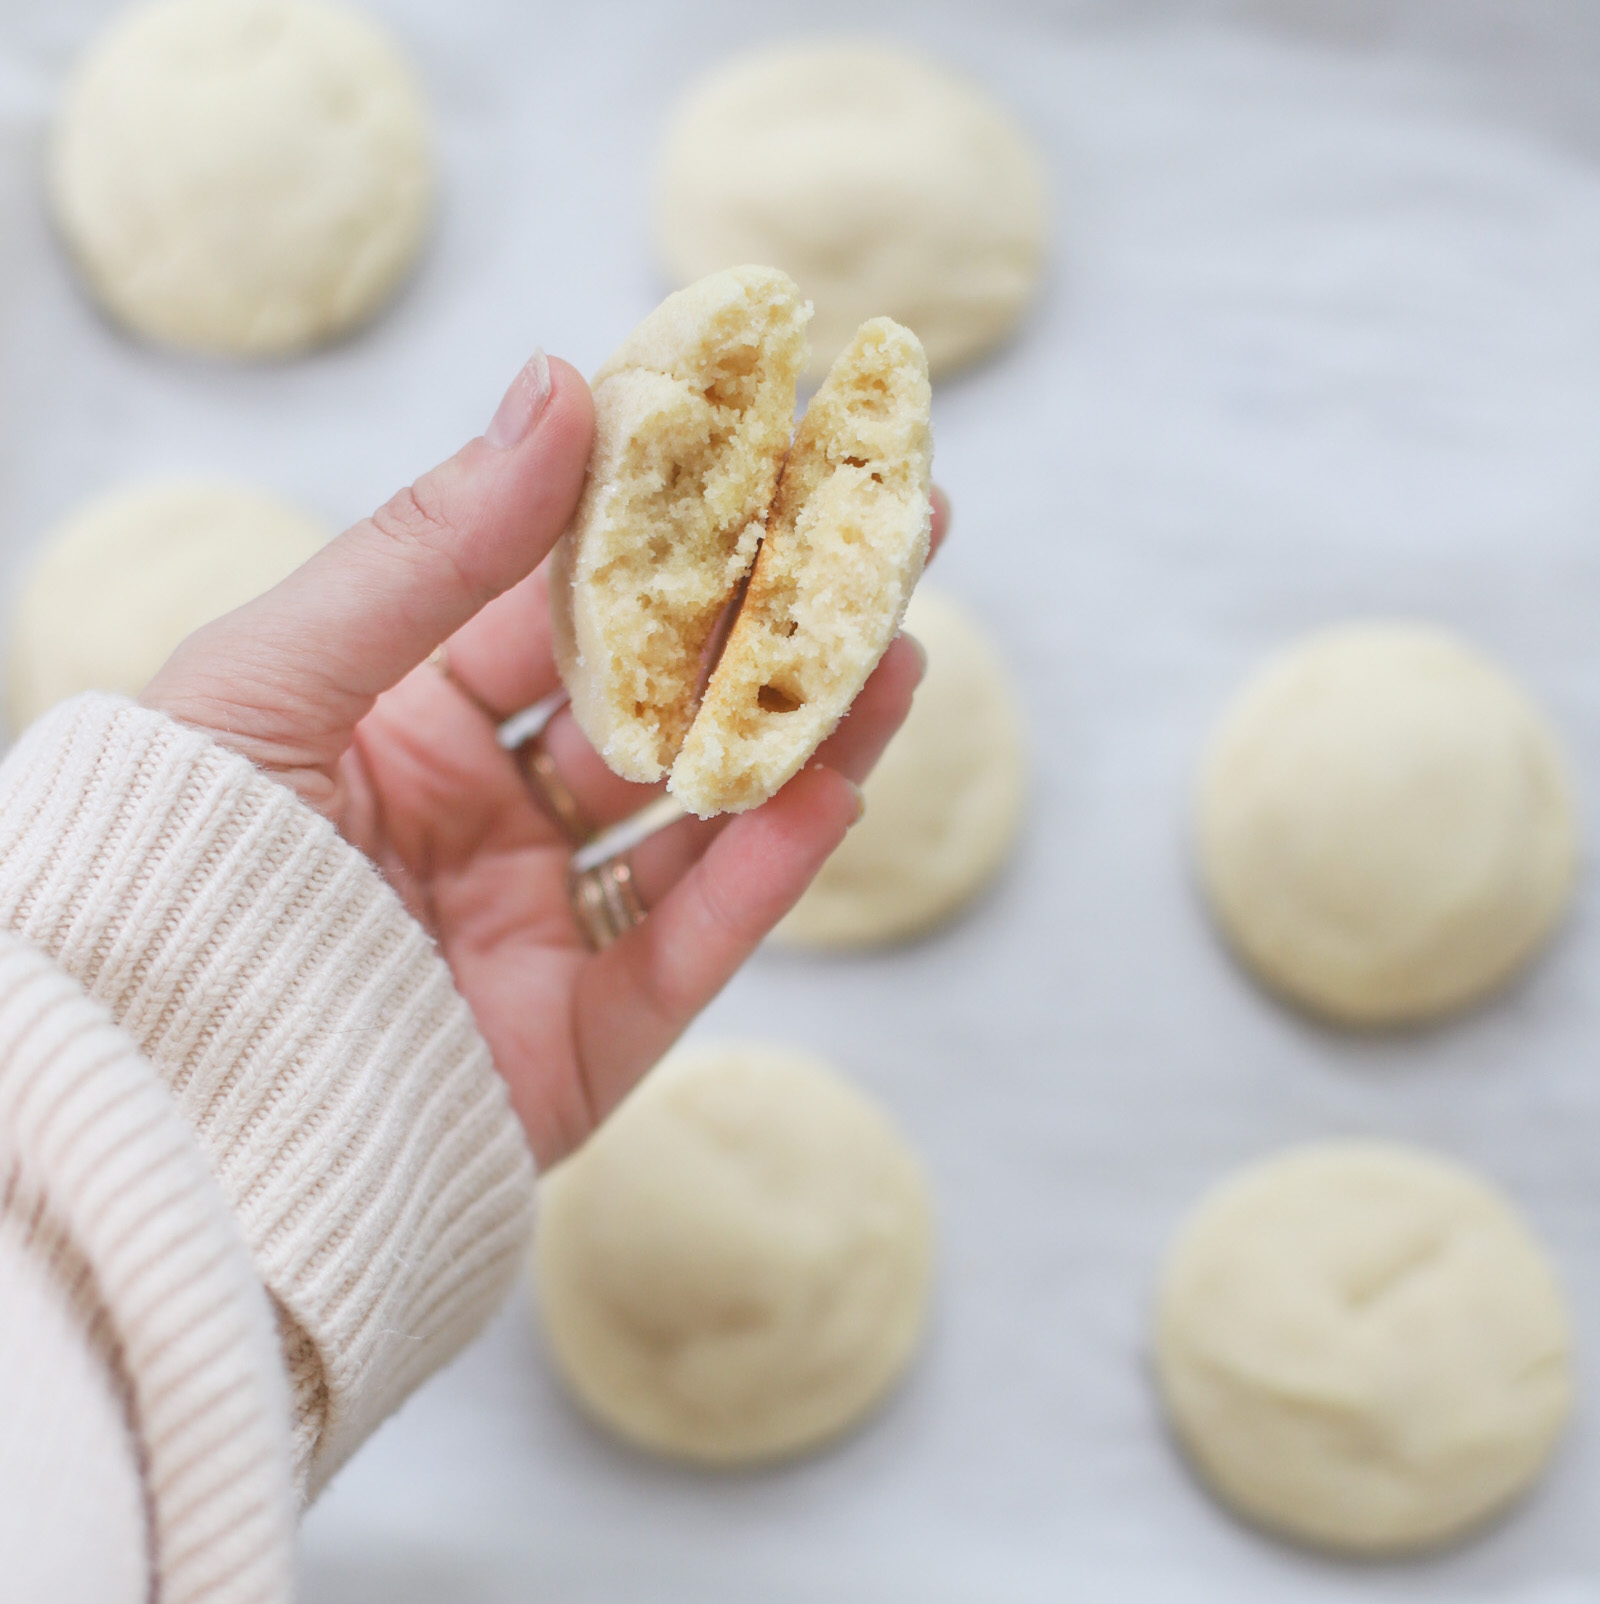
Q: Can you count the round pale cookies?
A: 7